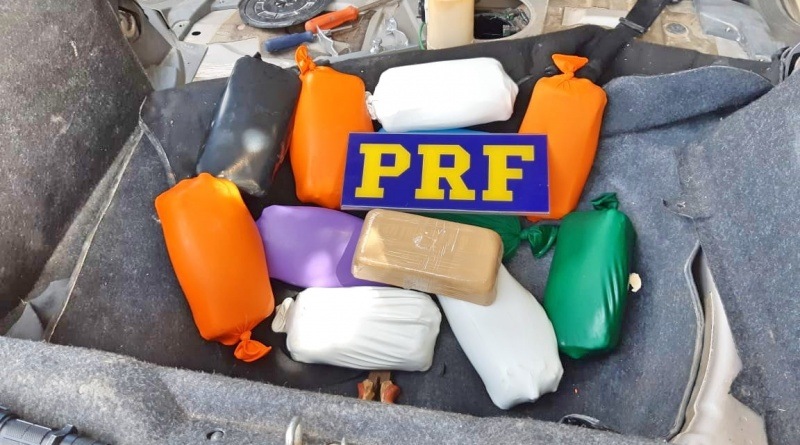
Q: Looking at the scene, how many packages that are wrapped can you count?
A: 12